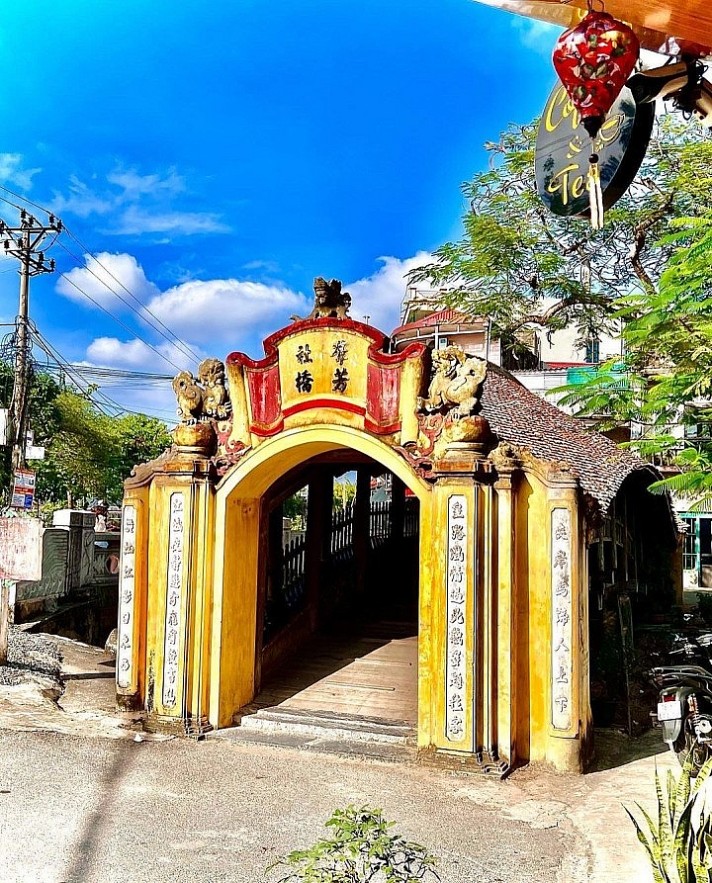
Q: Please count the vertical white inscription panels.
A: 4